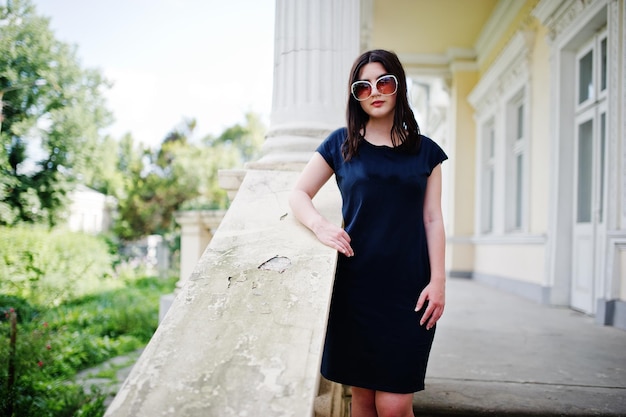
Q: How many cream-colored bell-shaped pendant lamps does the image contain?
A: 0